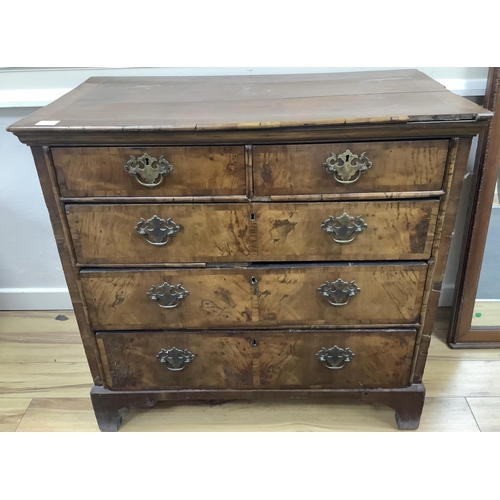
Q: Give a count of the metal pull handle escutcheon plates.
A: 8